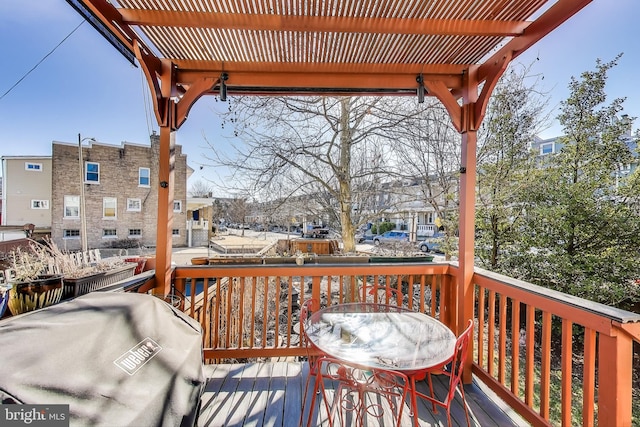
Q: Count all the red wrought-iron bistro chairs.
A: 4